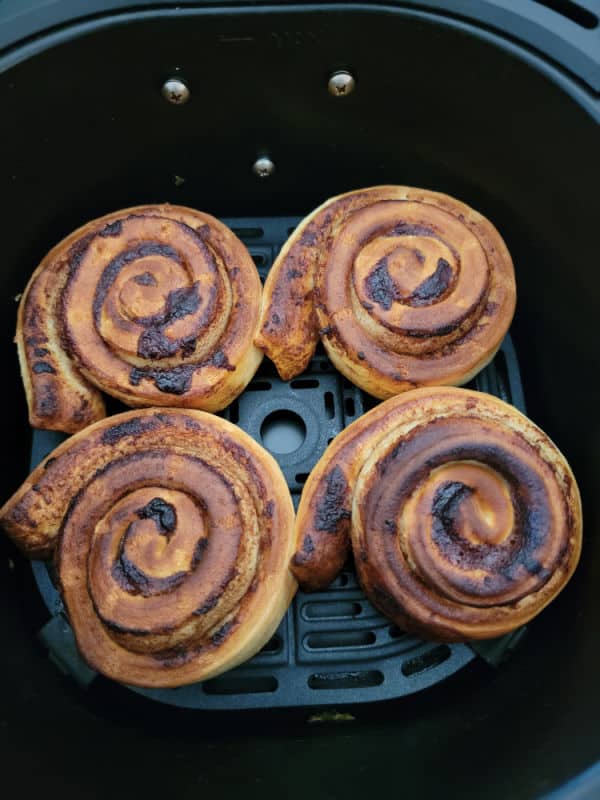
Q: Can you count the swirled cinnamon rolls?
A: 4